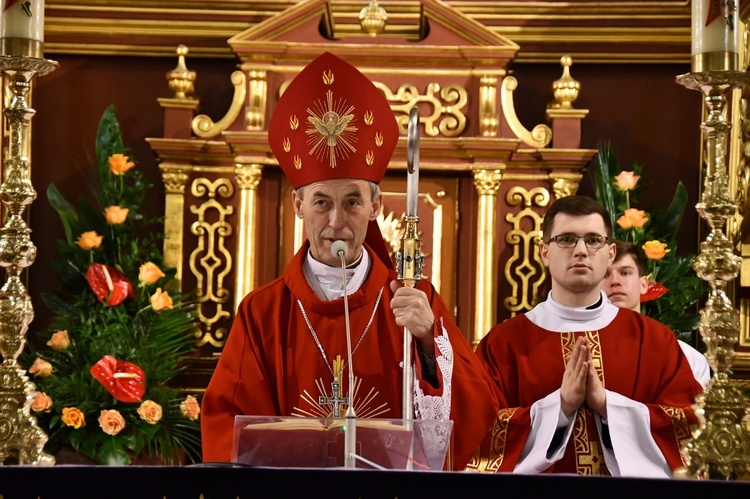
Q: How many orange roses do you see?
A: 15